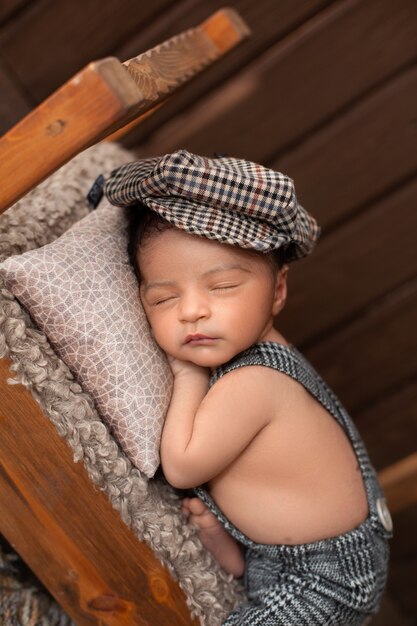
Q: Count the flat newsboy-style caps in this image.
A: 1